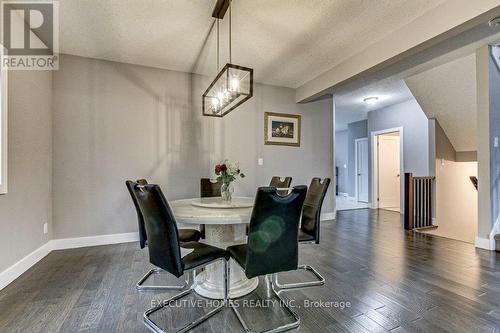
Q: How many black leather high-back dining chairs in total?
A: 6